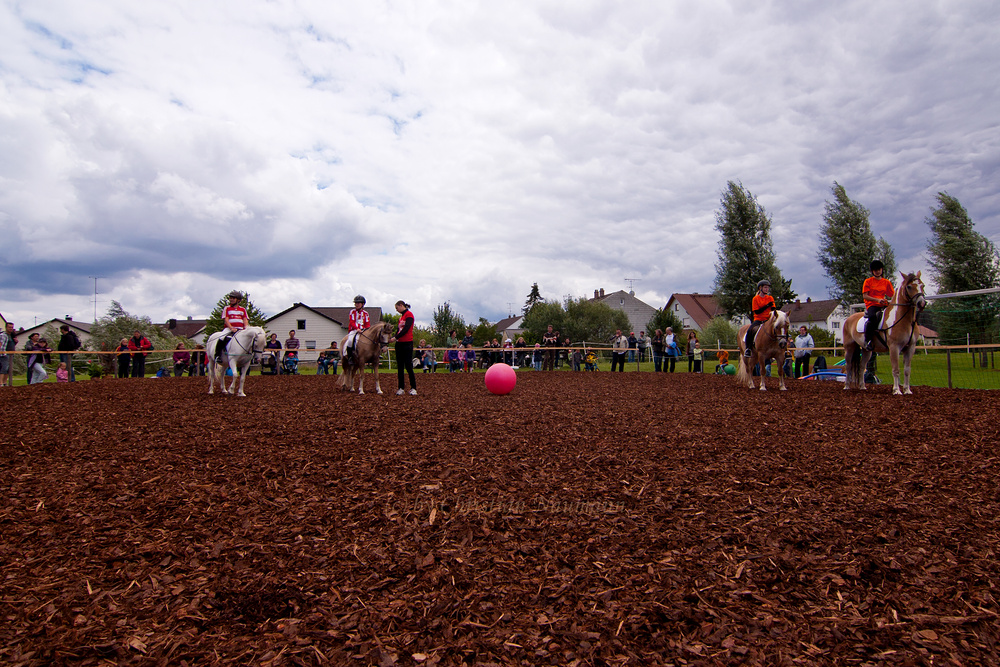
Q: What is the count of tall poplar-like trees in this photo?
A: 3